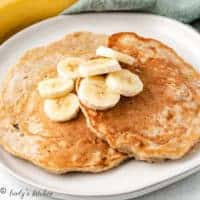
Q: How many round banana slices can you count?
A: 7